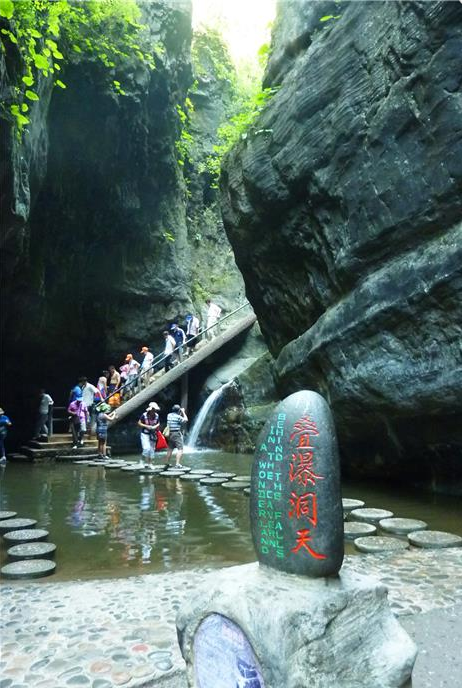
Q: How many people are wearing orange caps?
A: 2